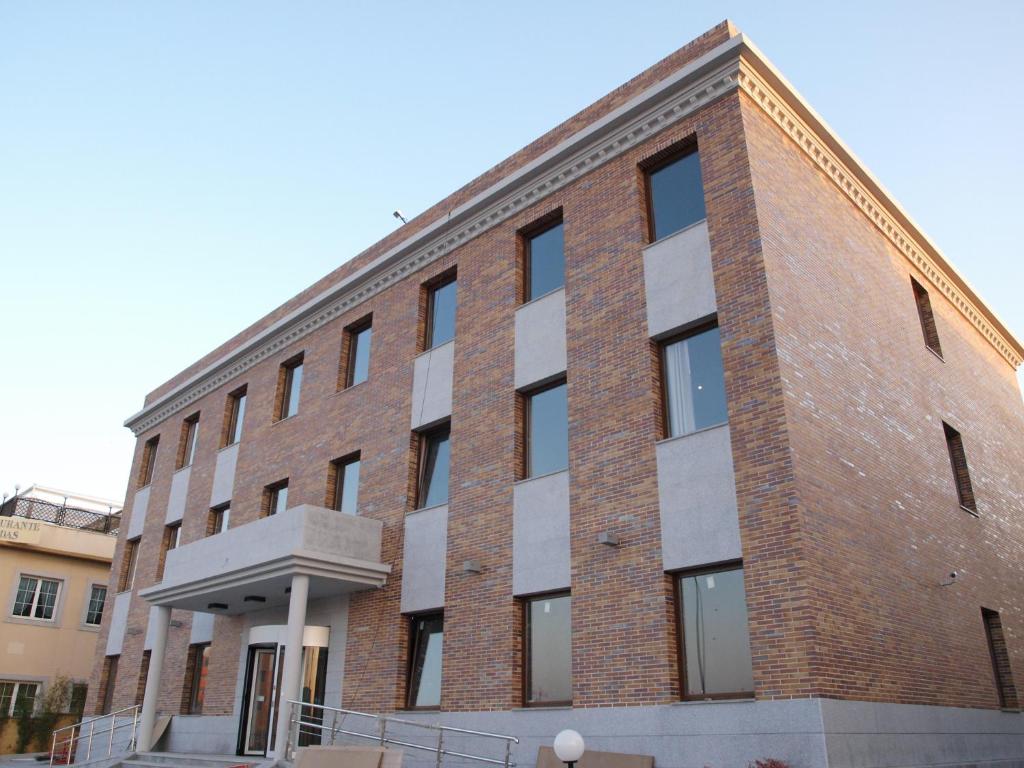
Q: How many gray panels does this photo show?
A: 12